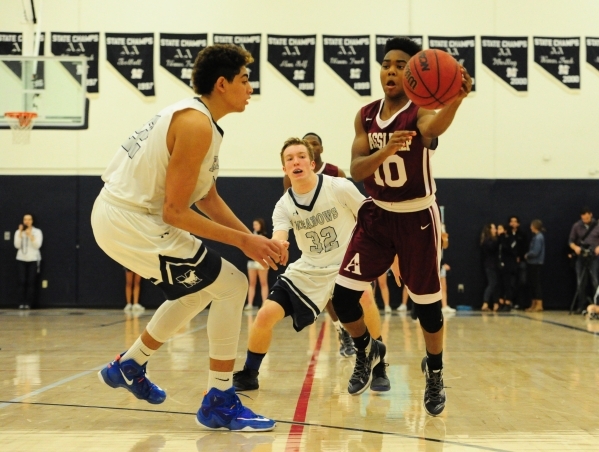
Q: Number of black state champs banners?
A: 12